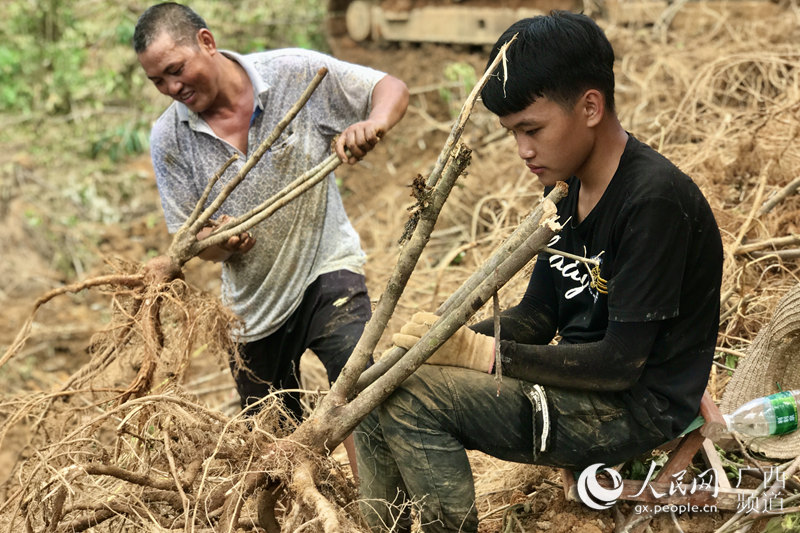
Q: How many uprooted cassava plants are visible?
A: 2